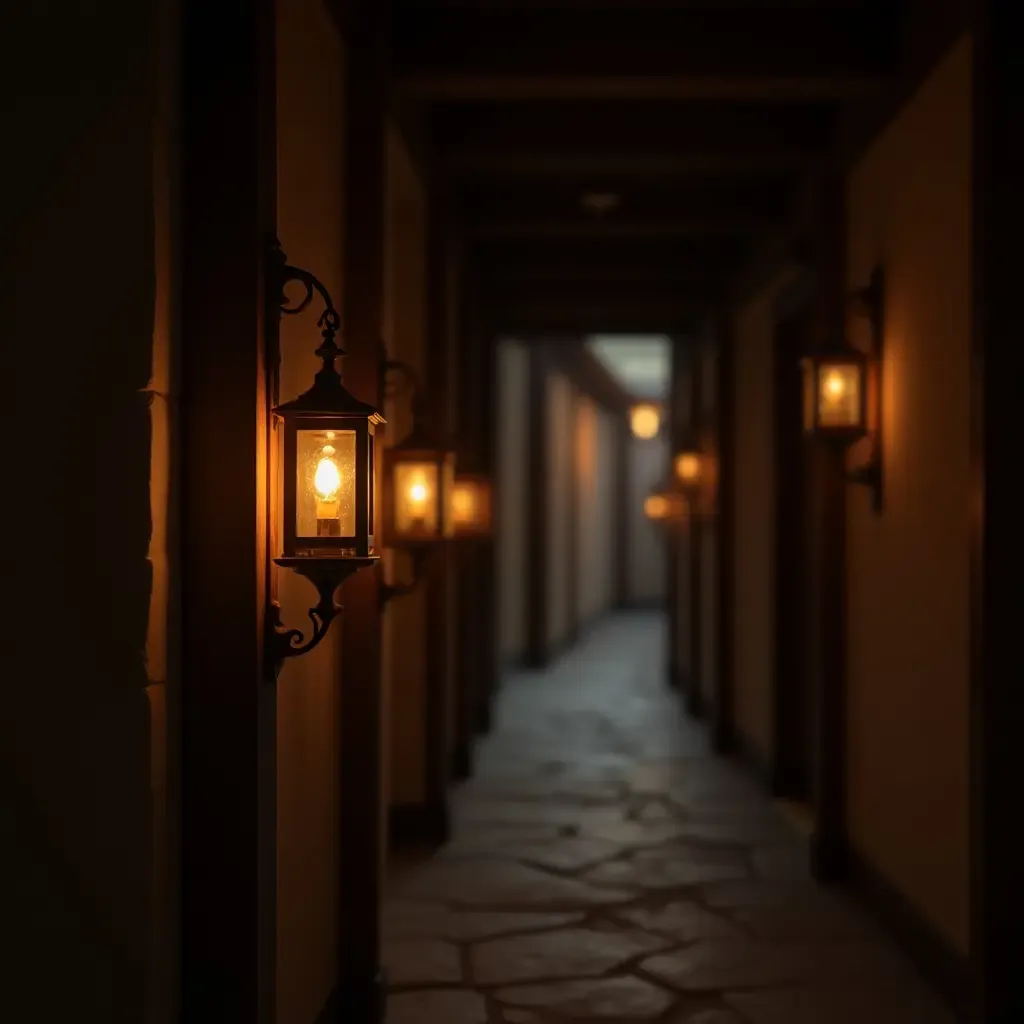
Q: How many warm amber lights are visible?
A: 7